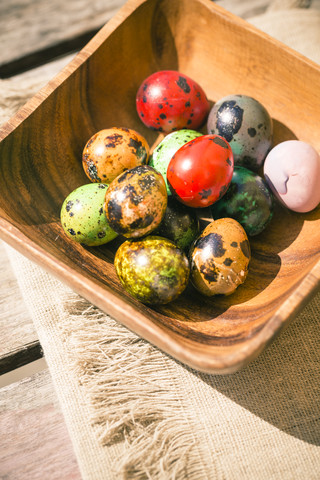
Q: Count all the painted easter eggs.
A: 12